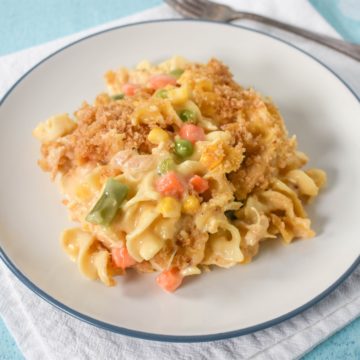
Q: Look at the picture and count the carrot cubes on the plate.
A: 7